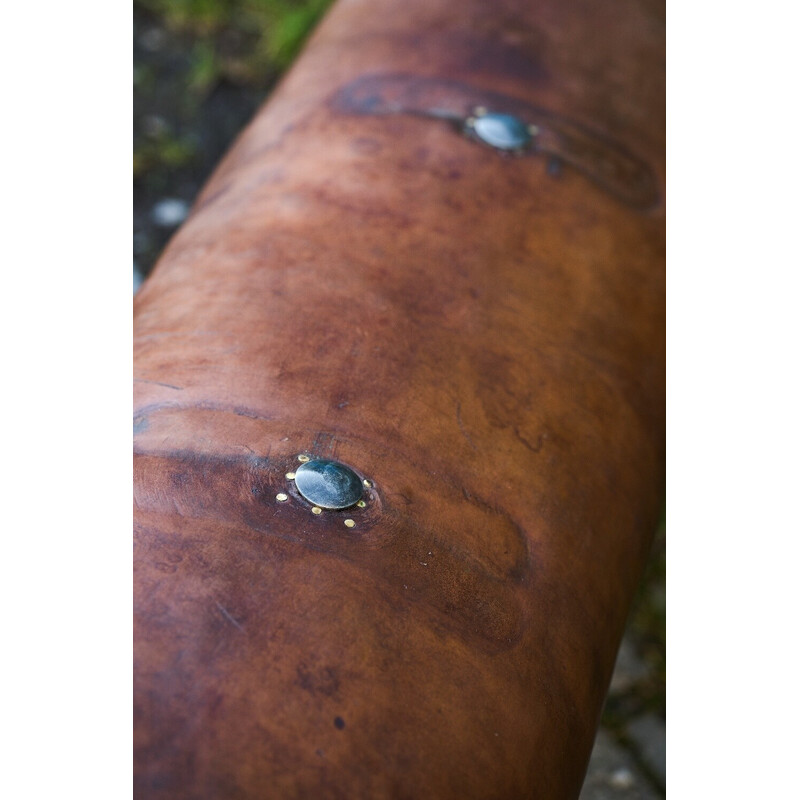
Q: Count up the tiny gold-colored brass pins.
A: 10